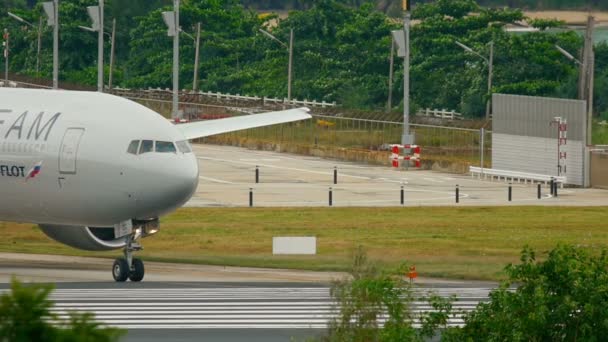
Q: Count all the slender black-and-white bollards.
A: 10